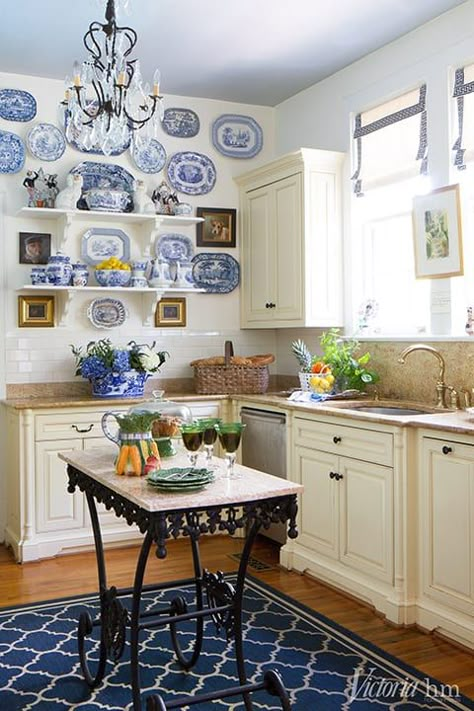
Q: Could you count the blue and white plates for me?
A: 13